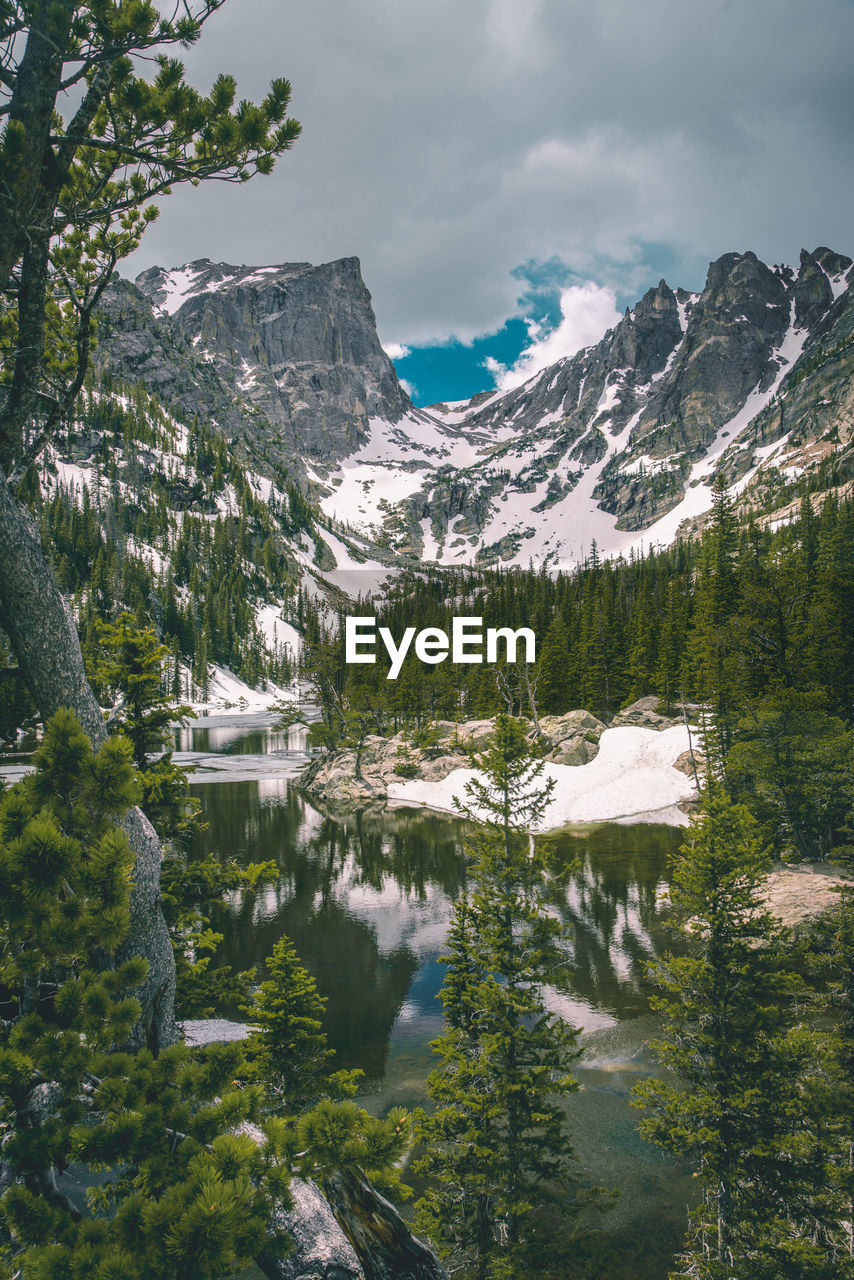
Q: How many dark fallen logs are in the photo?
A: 1